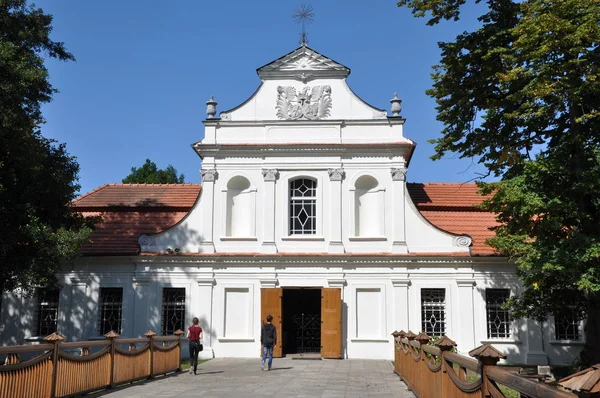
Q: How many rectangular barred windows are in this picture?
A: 6